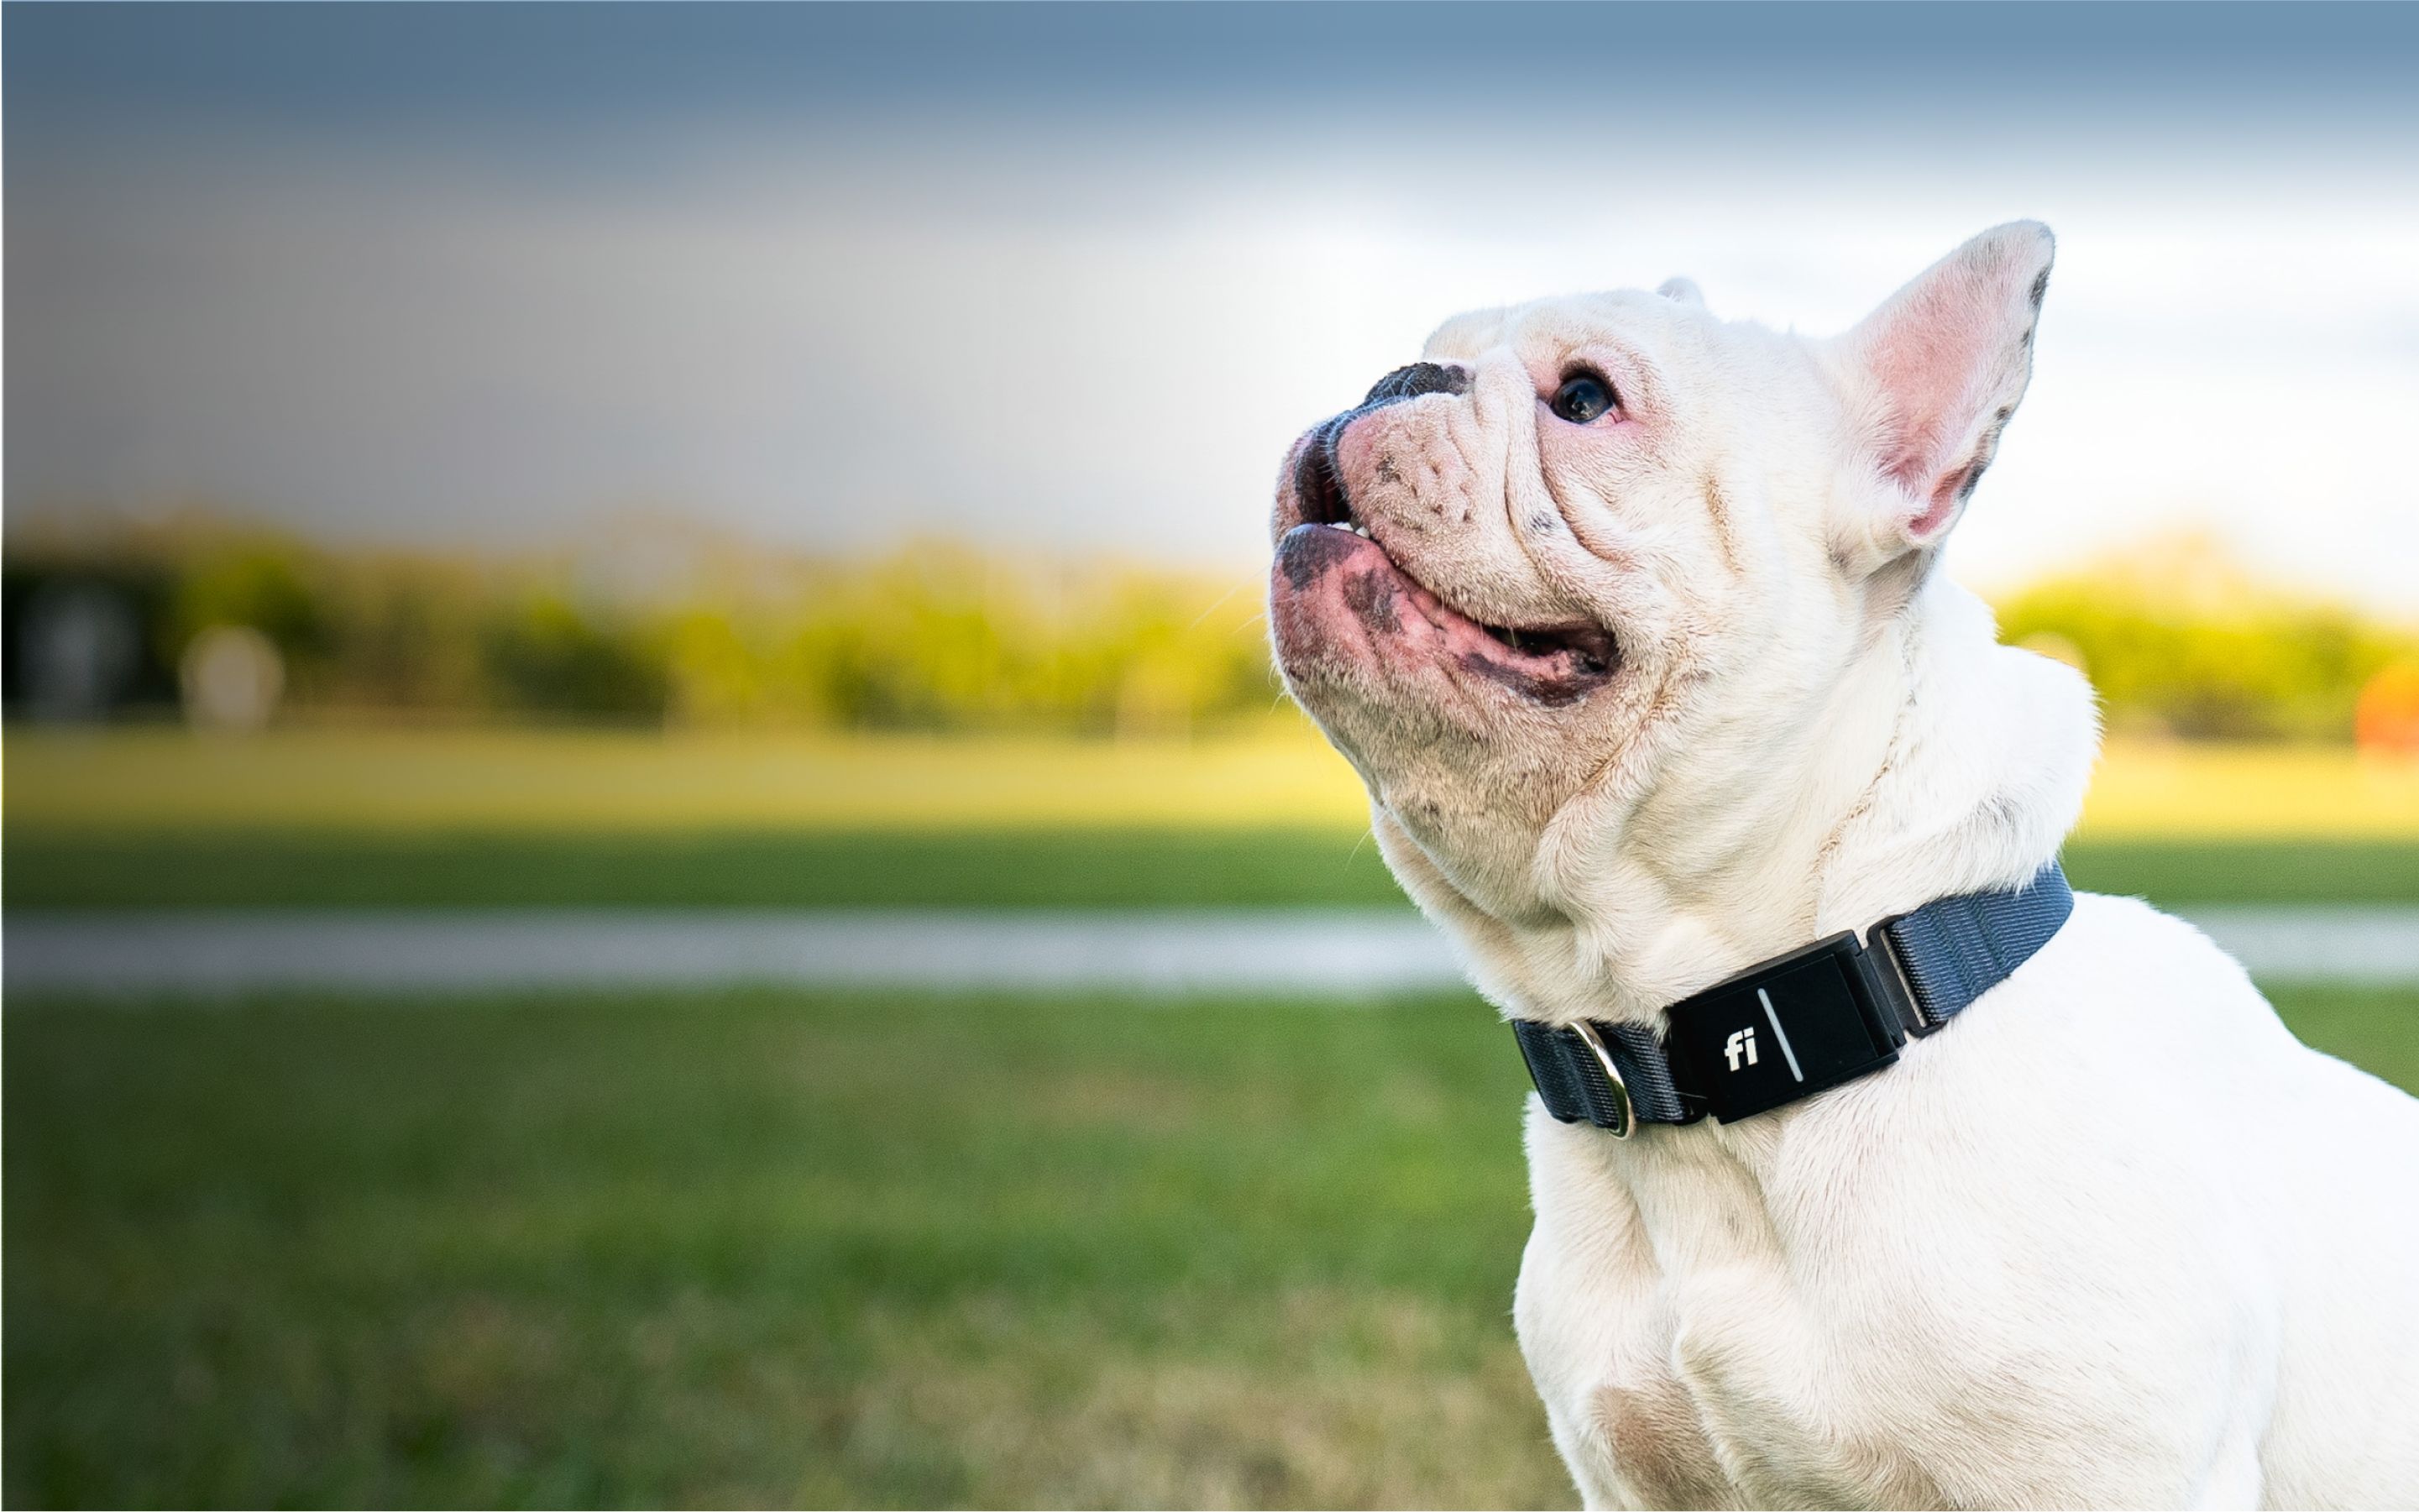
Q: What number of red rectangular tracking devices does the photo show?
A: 0